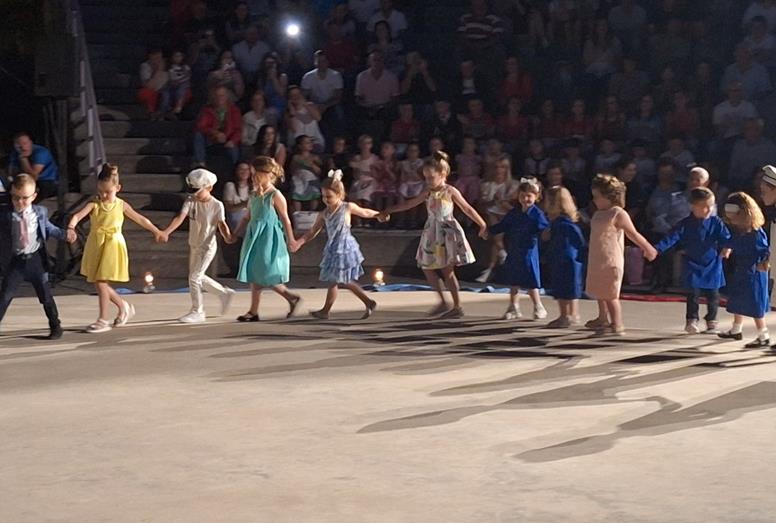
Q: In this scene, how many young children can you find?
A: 12